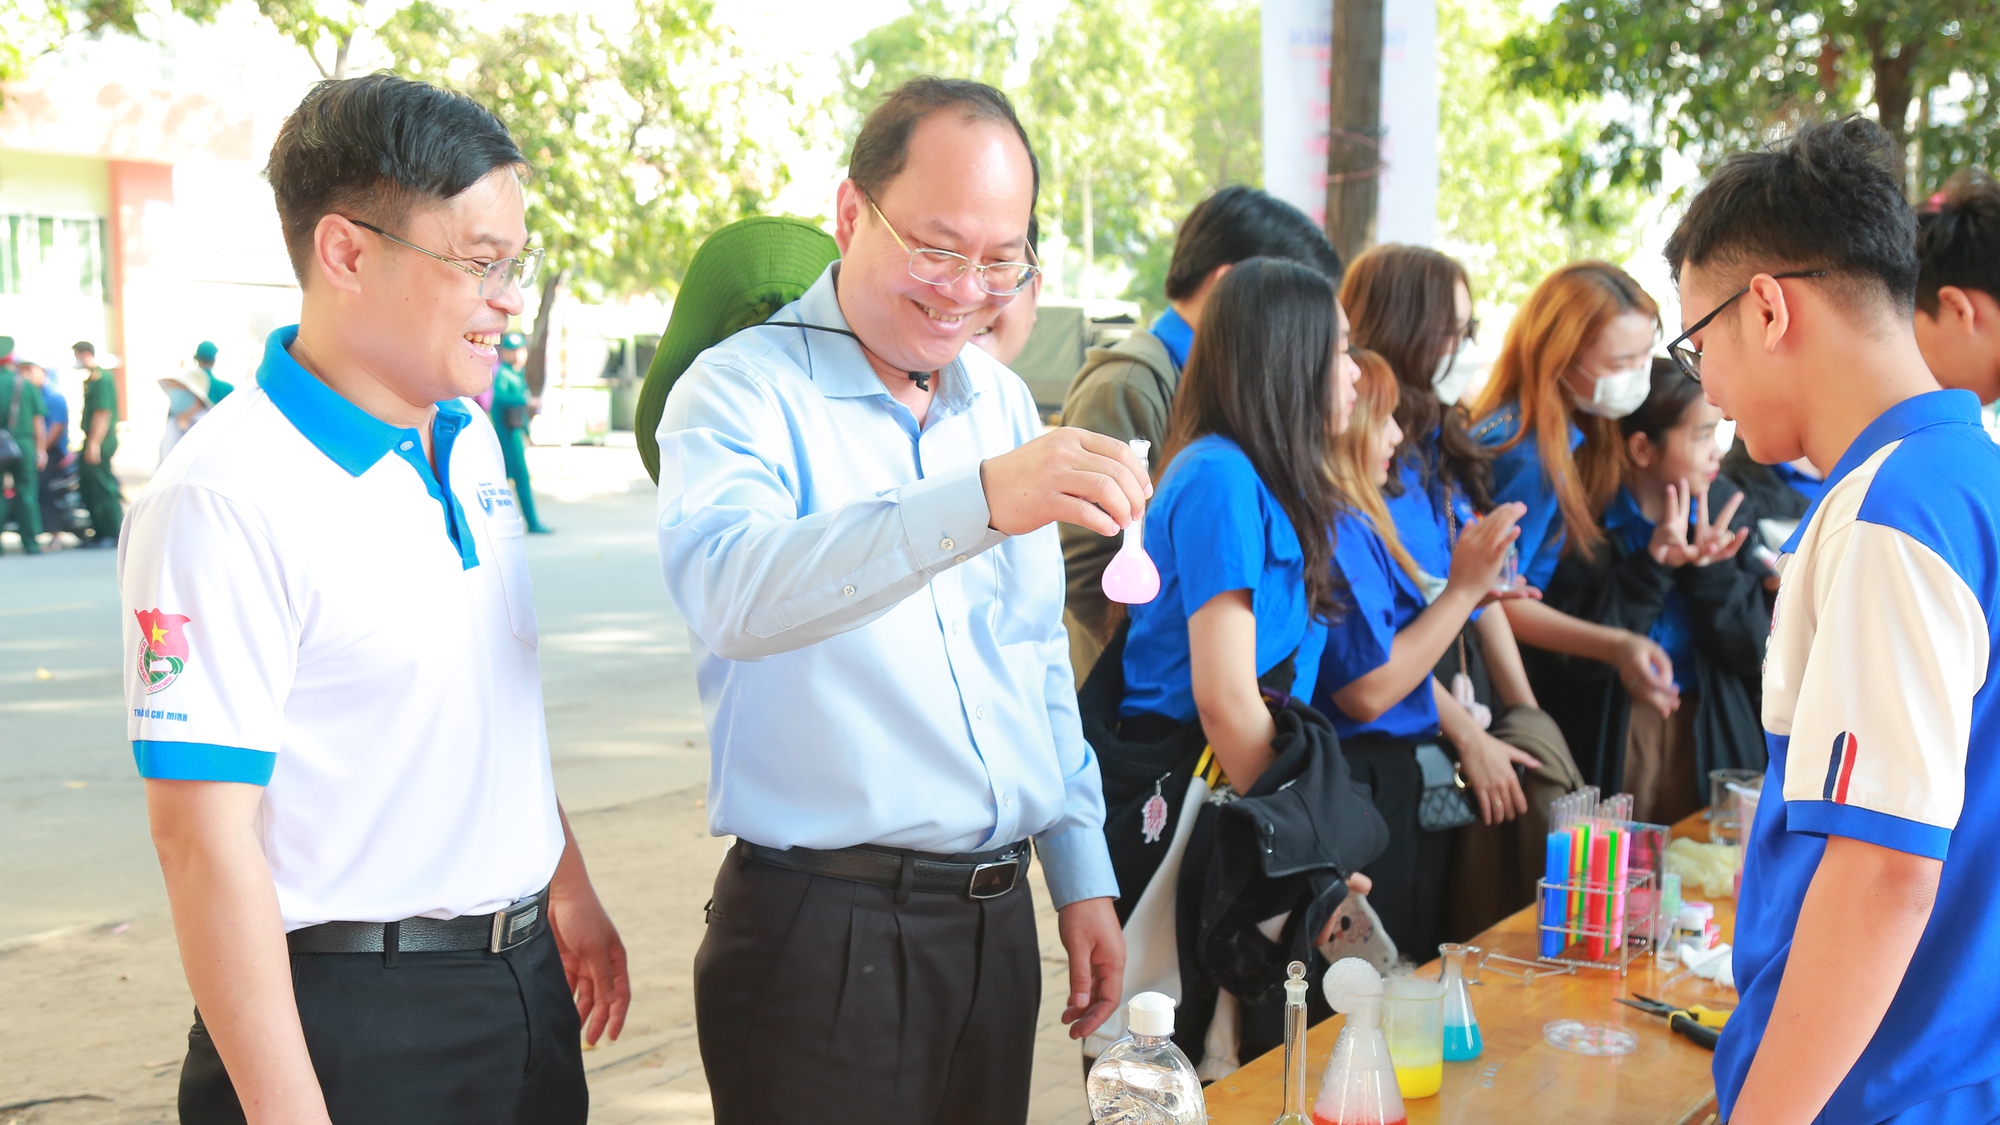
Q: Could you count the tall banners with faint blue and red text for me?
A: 1